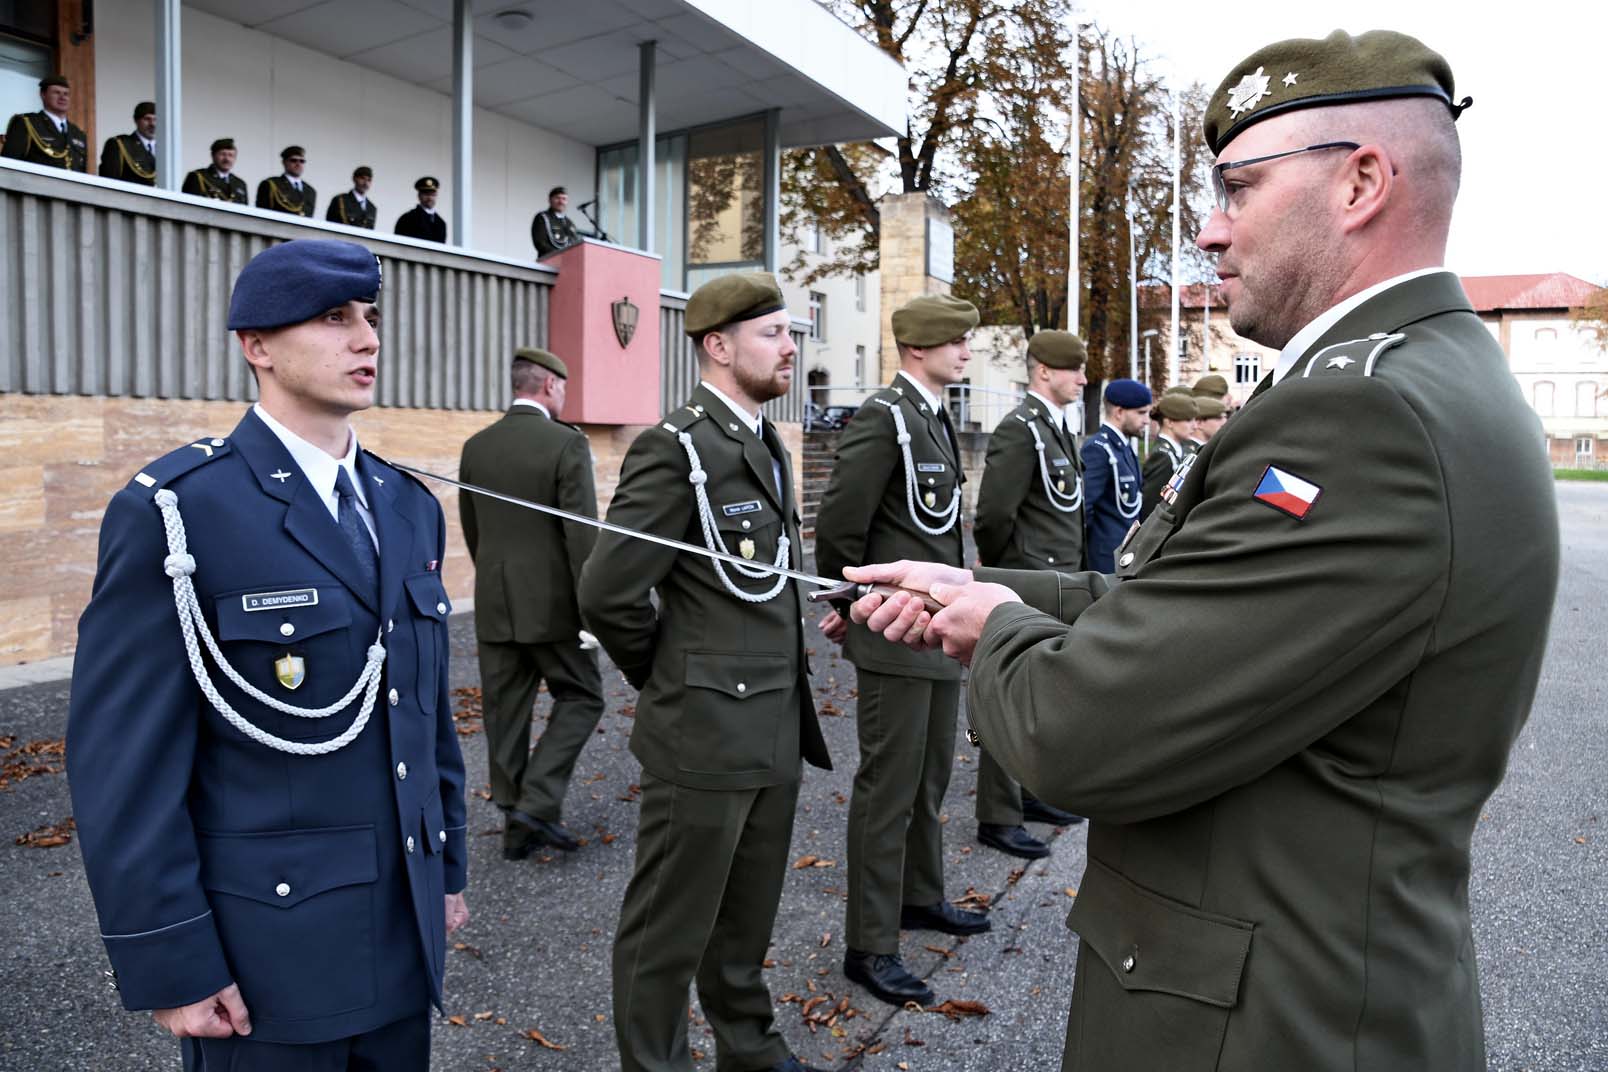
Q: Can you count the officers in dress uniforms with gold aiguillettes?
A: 5